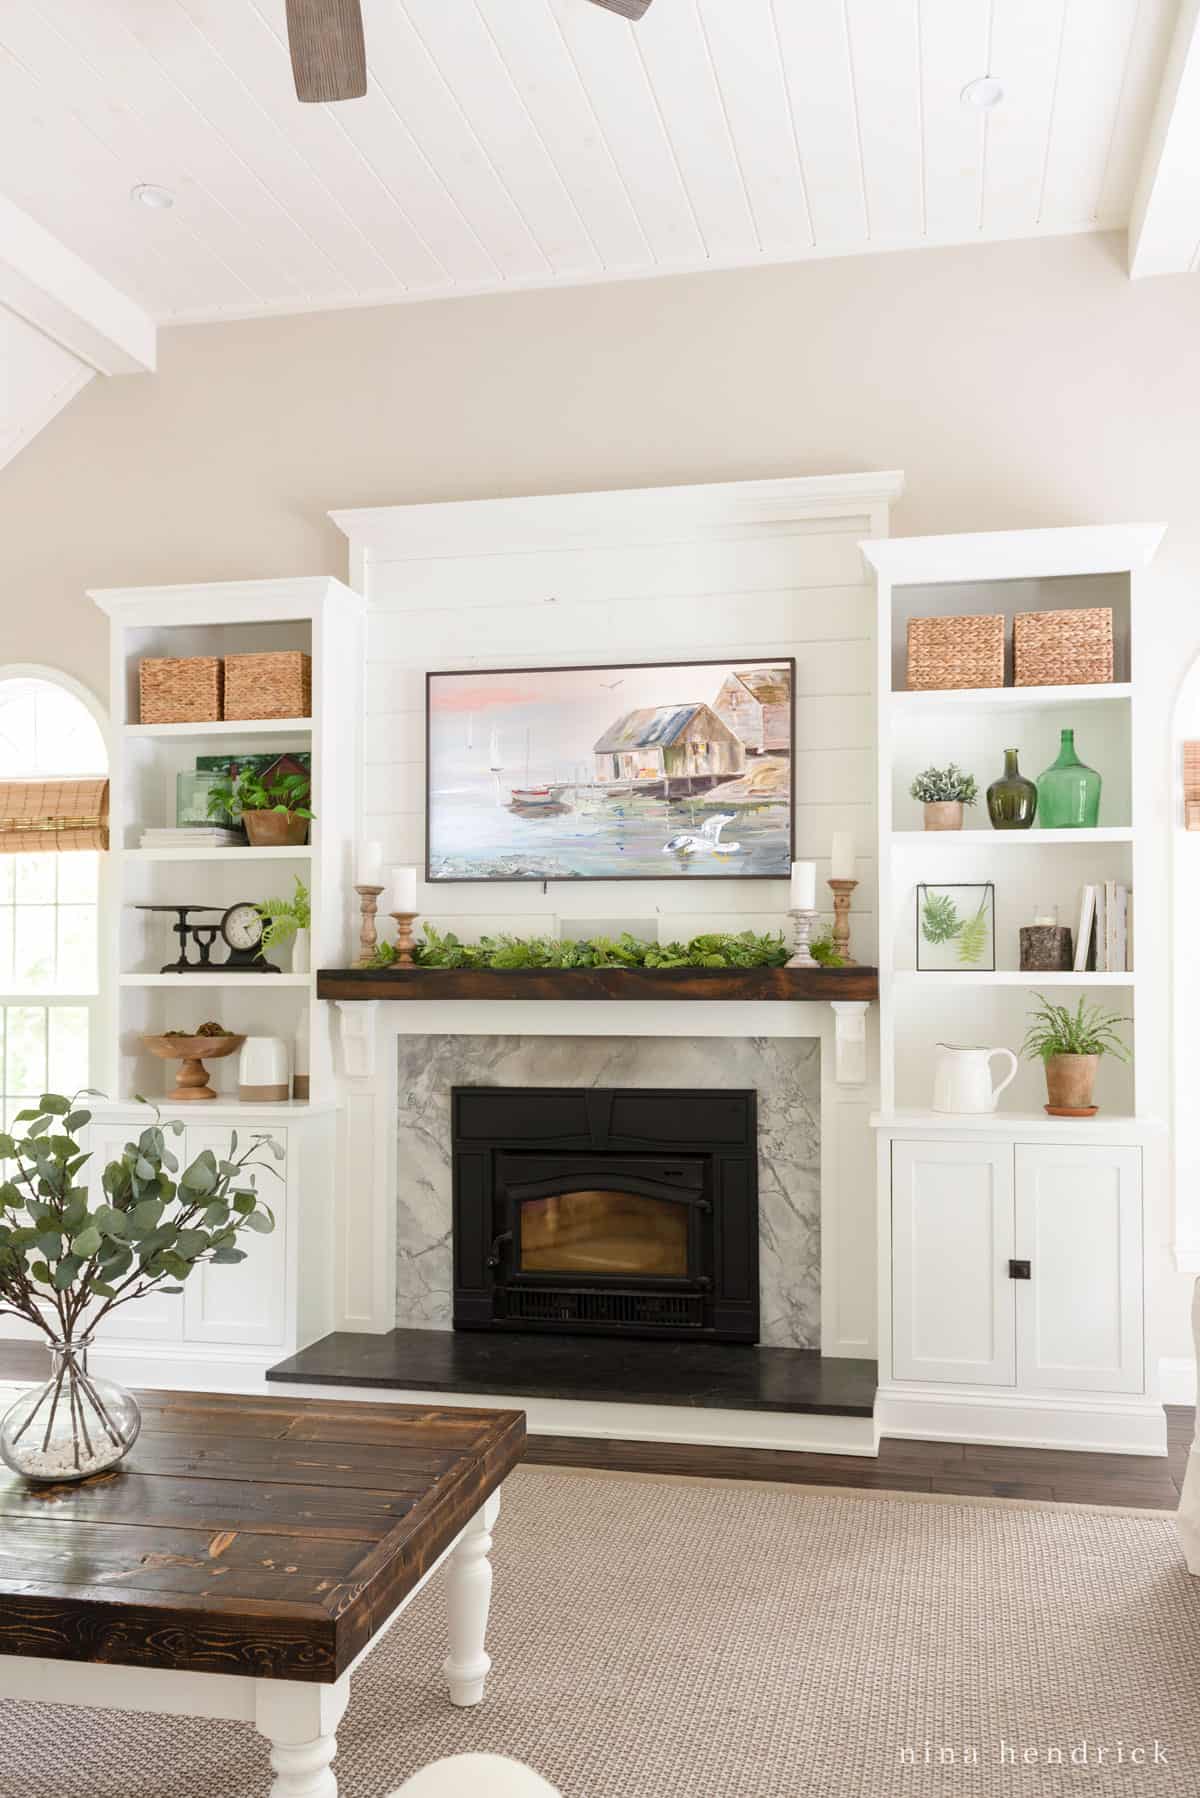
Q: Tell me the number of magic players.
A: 0